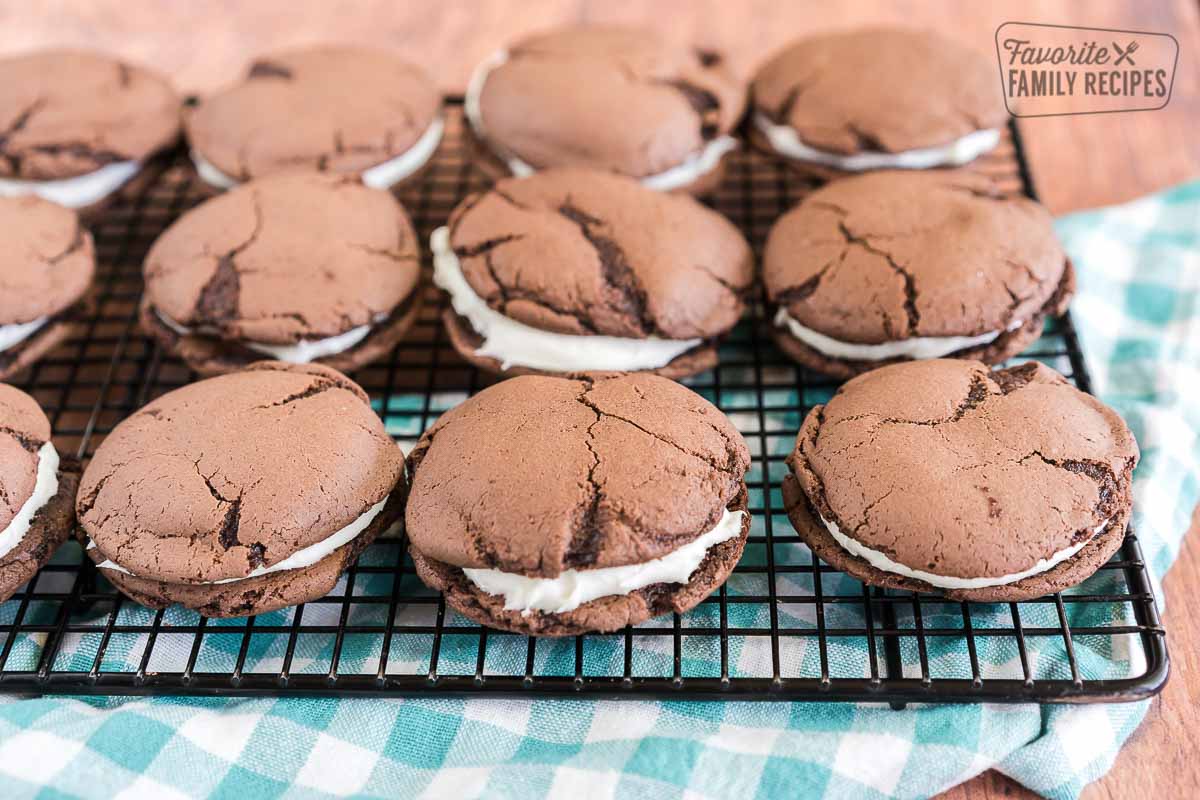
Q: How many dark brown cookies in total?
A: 12